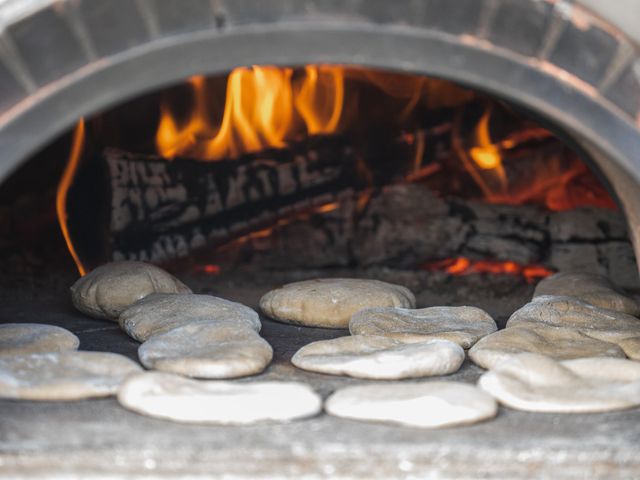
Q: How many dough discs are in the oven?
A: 14